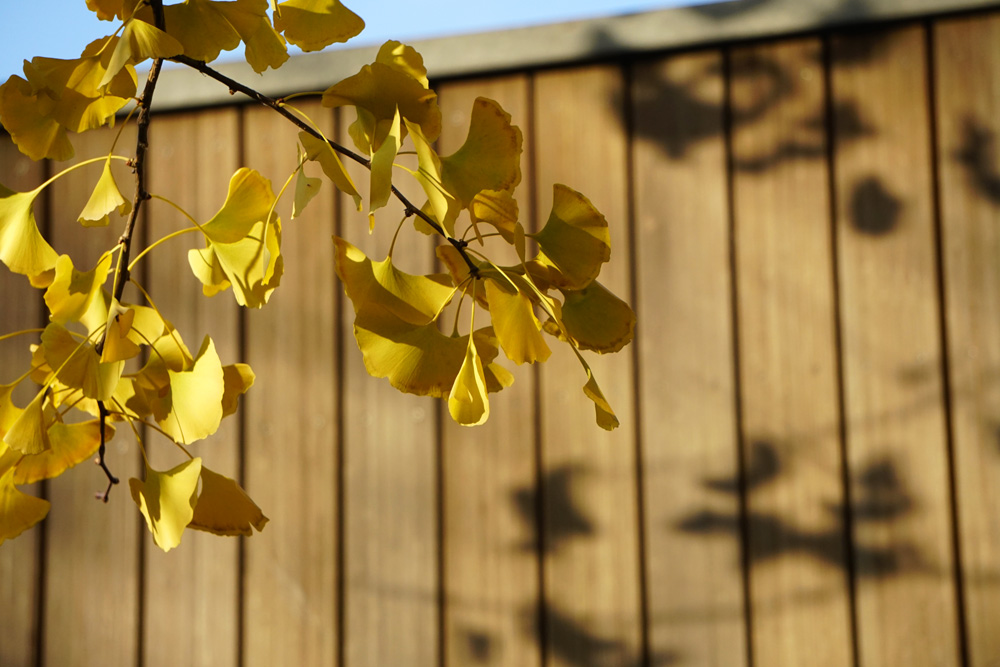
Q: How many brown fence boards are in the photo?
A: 11